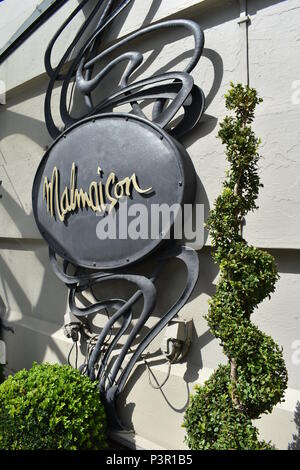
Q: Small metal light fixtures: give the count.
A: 2